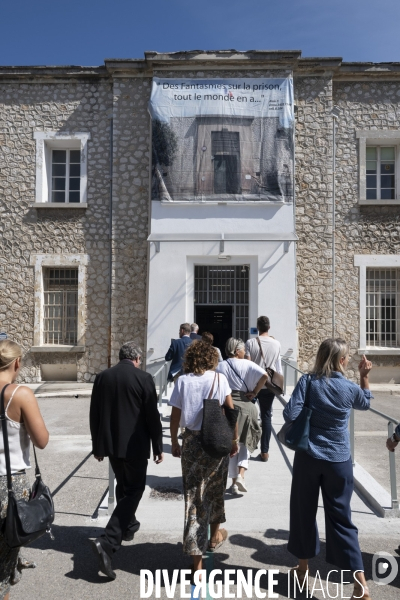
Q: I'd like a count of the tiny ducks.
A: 0